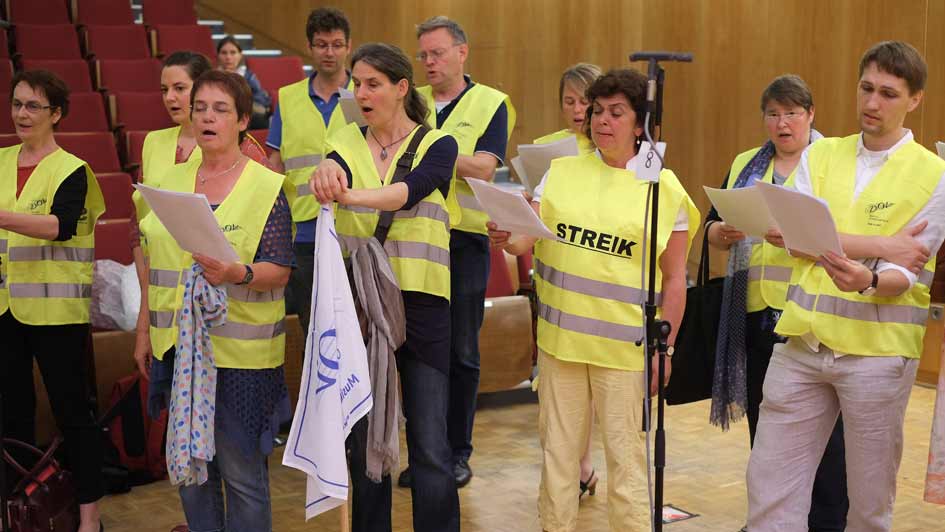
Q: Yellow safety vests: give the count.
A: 10